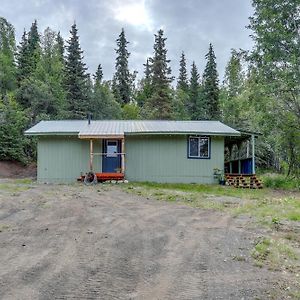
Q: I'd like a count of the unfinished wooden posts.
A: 2